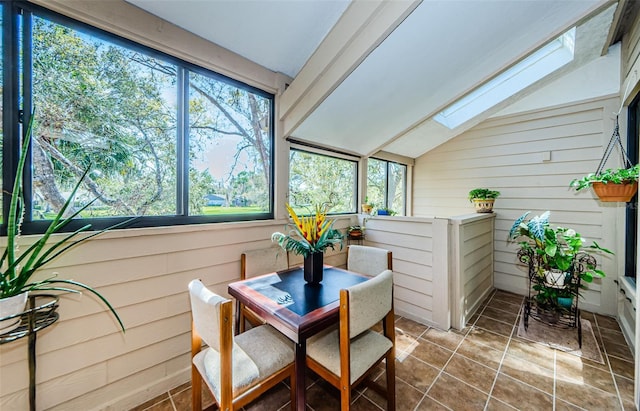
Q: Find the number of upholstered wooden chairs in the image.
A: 4